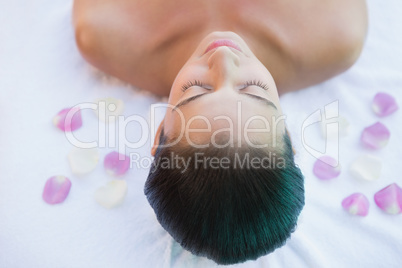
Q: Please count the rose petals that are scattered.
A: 13